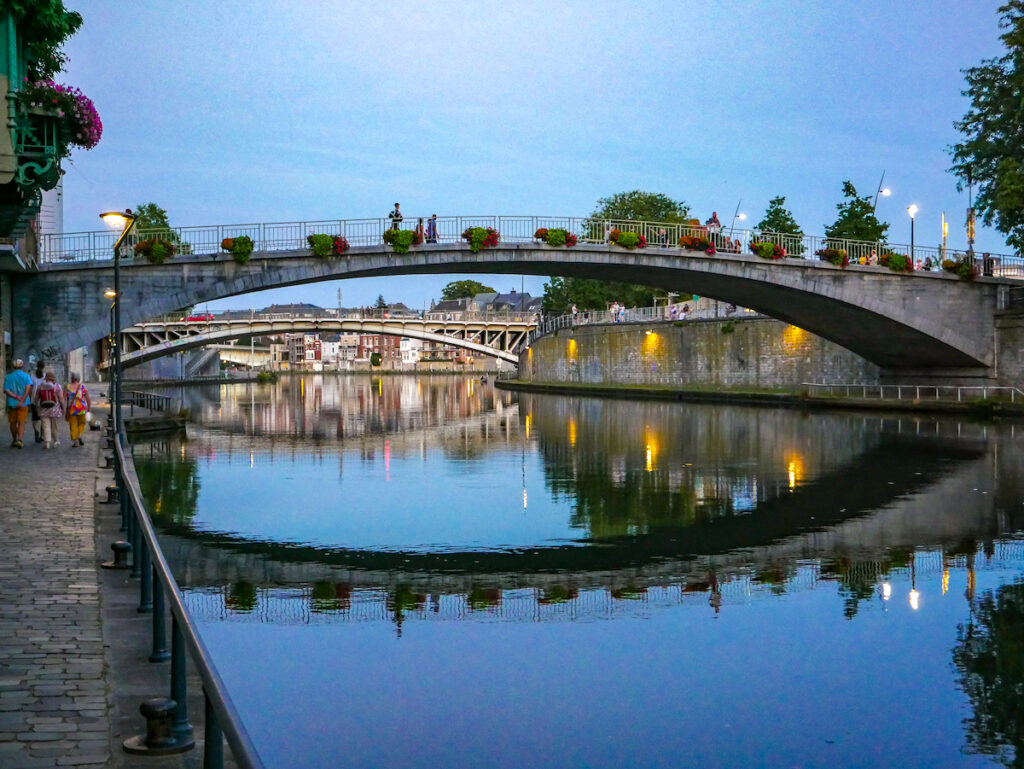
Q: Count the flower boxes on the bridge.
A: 12